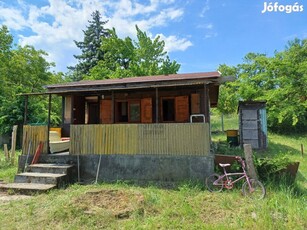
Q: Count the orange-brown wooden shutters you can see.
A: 3